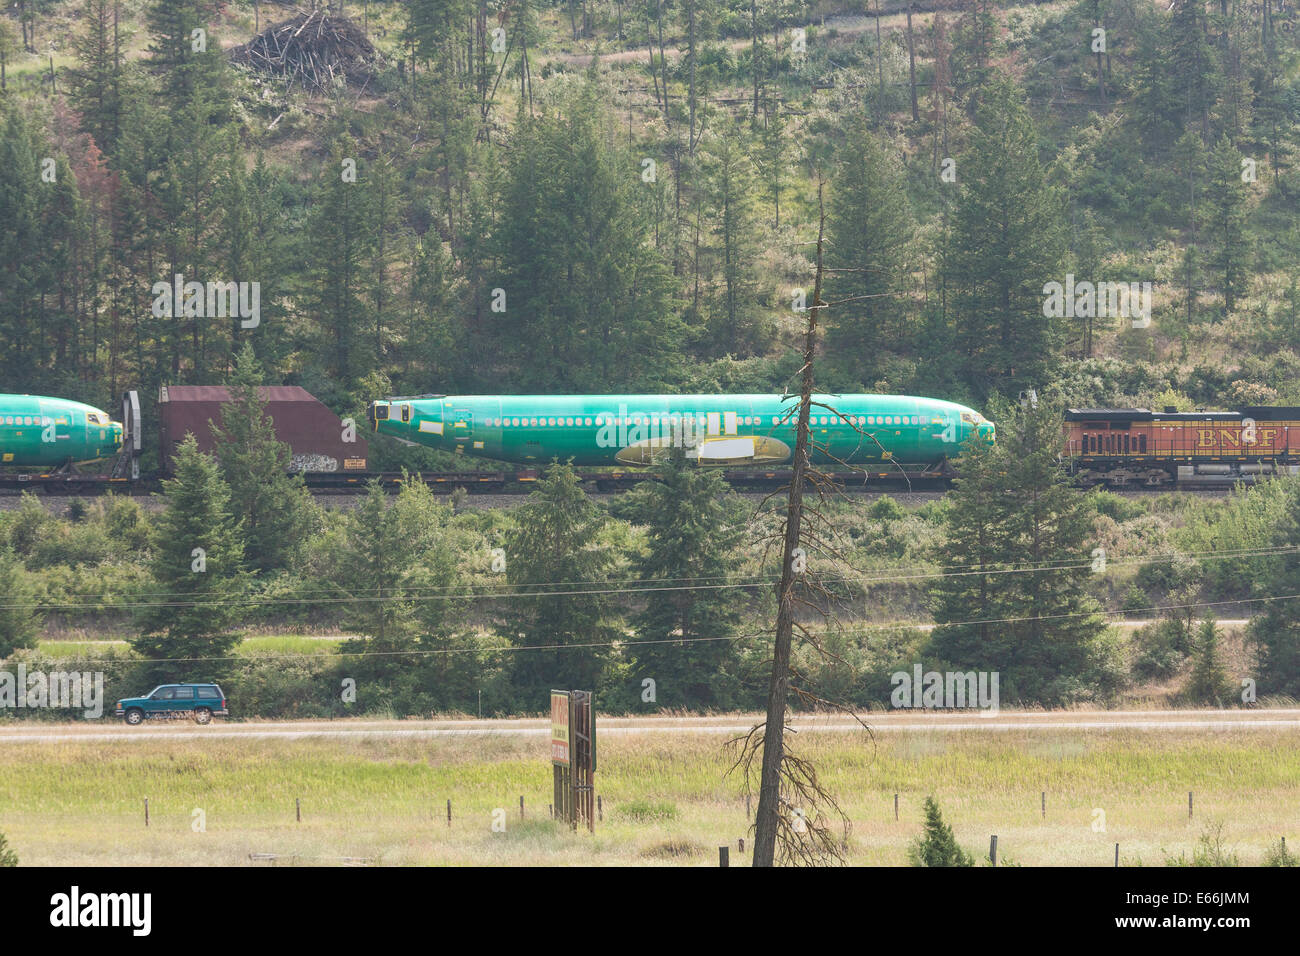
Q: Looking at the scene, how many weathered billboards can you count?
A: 1